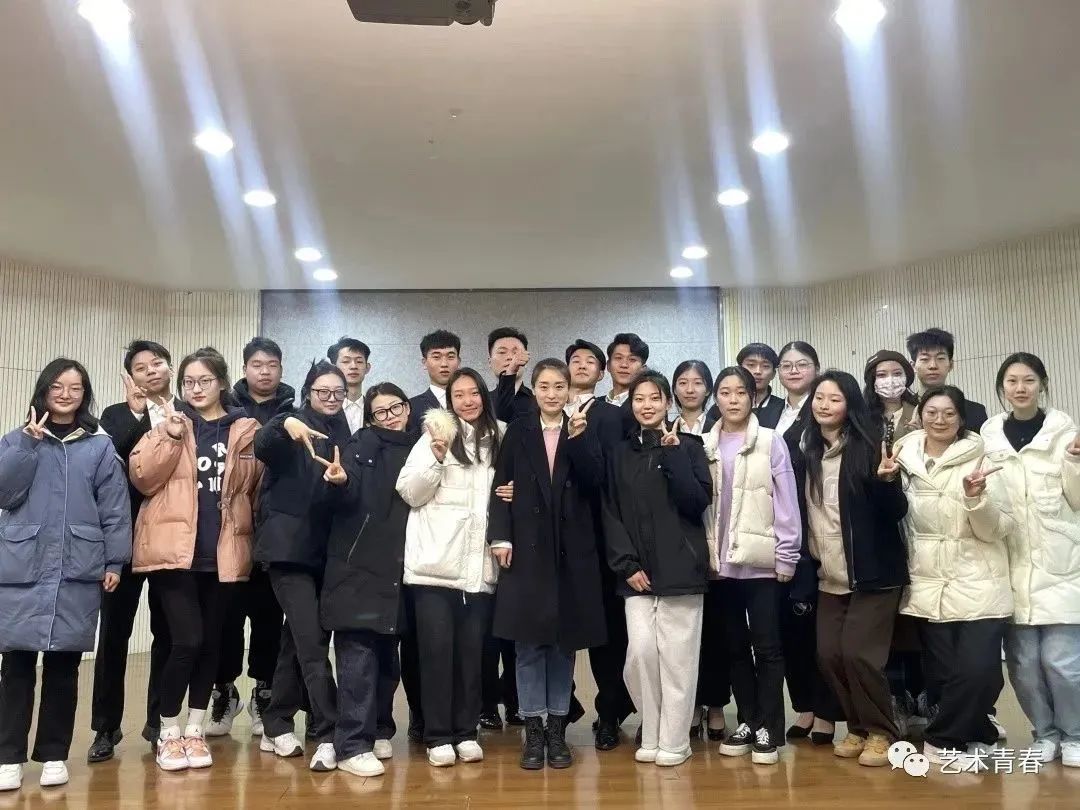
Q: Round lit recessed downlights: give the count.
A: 10